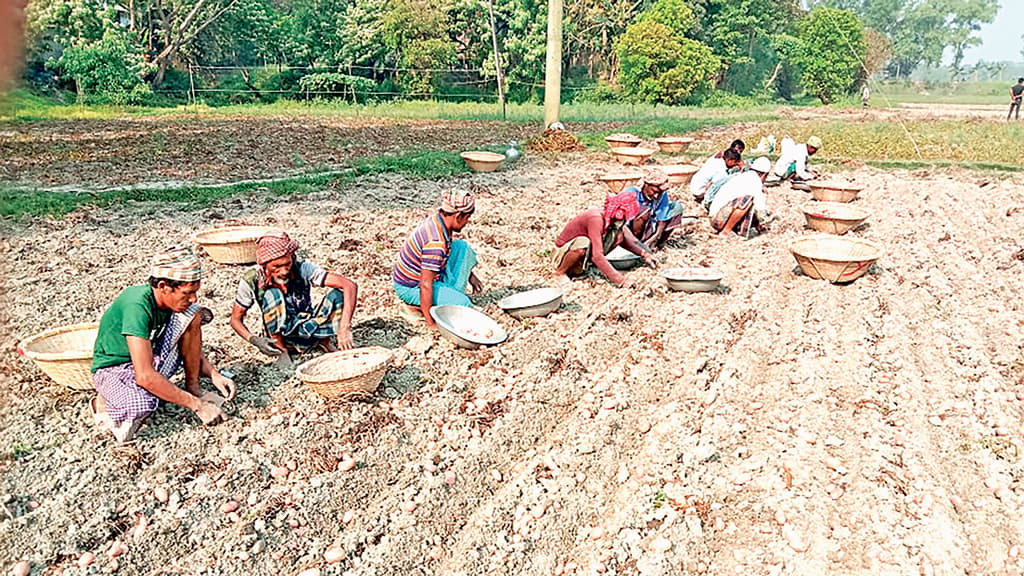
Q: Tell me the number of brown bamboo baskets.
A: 12